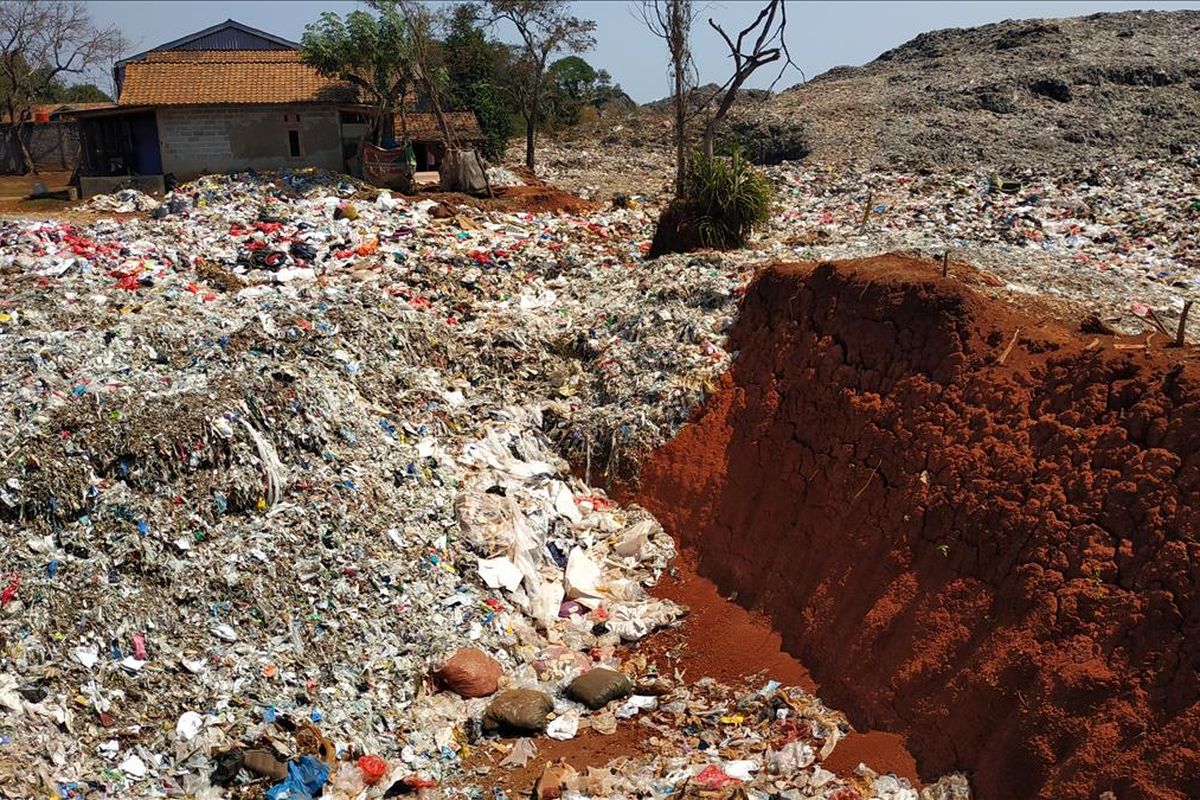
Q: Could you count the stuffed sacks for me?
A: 3